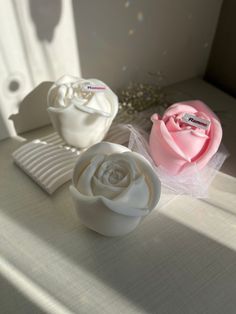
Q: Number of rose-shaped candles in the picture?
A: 3